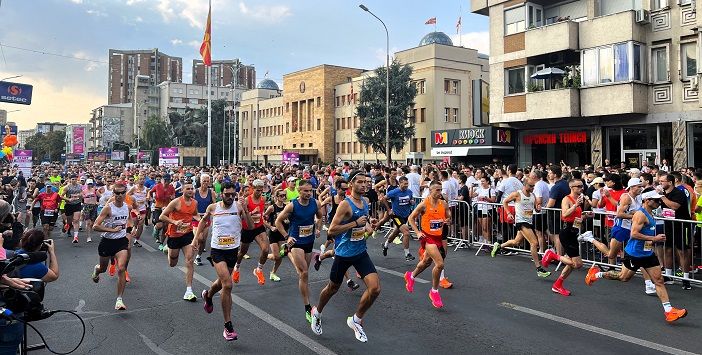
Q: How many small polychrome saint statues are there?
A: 0